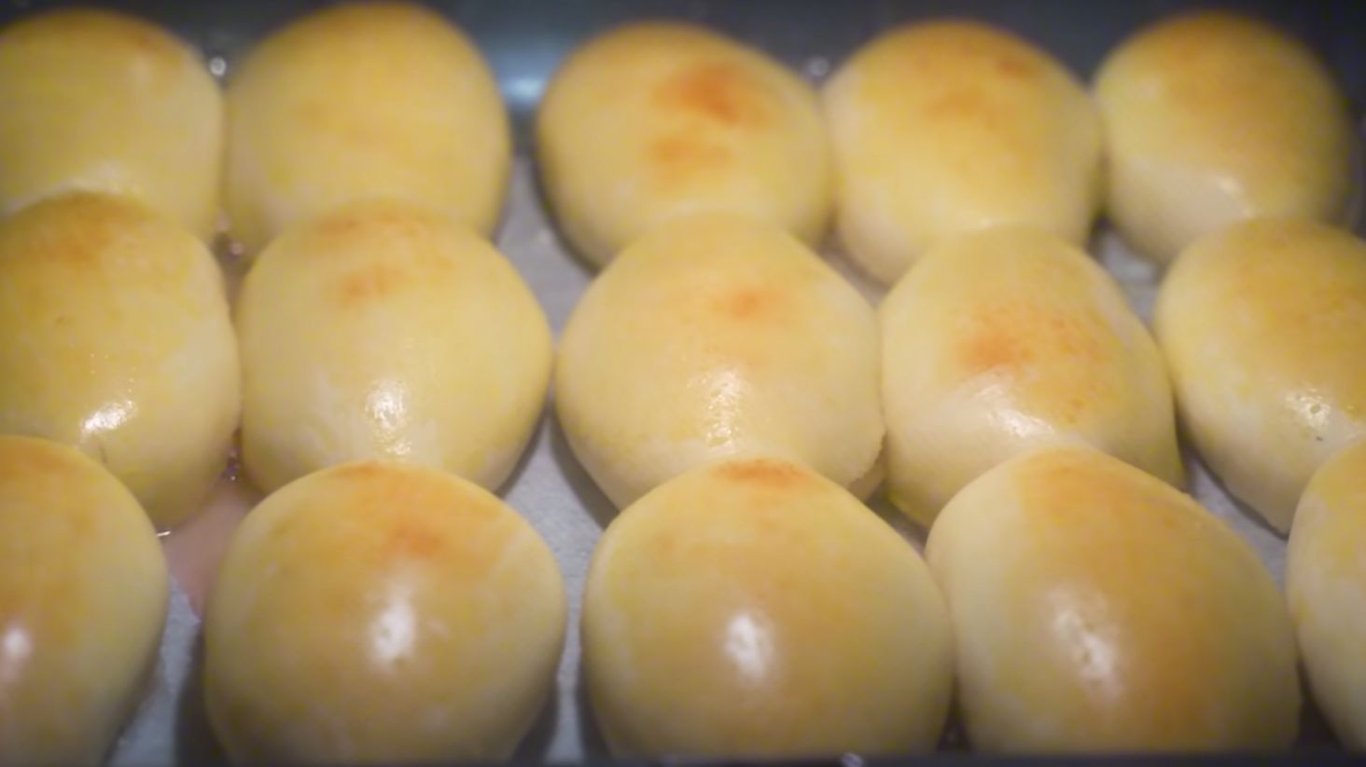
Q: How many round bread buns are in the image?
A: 15